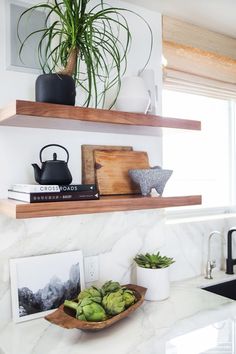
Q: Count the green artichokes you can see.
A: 5